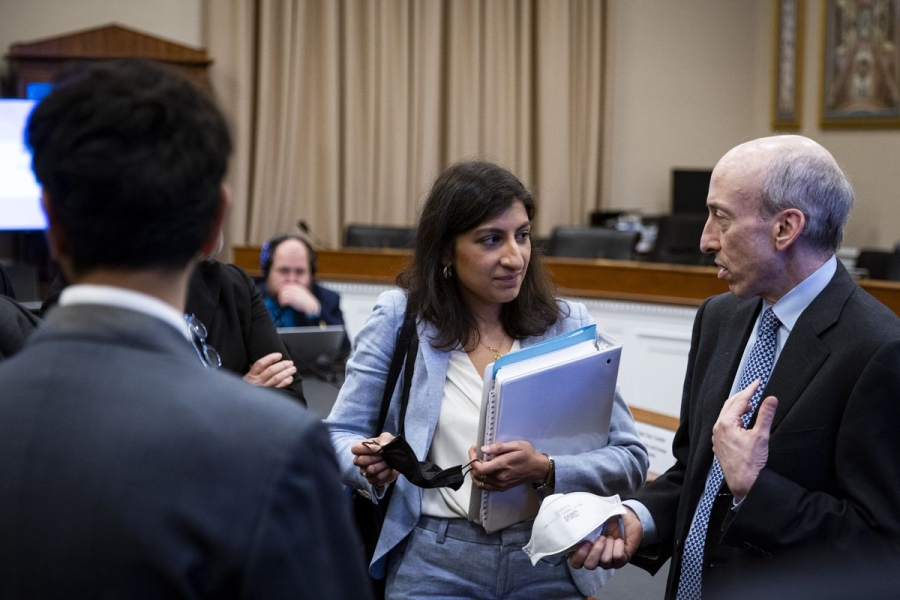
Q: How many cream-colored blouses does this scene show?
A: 1